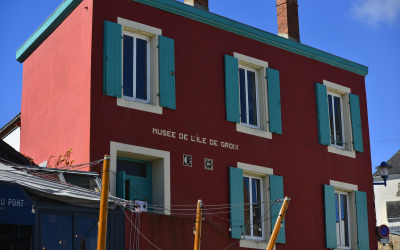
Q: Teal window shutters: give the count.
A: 10